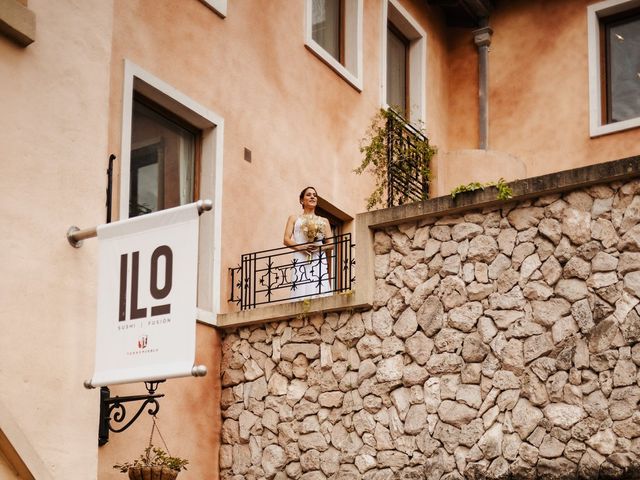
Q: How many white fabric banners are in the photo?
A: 1